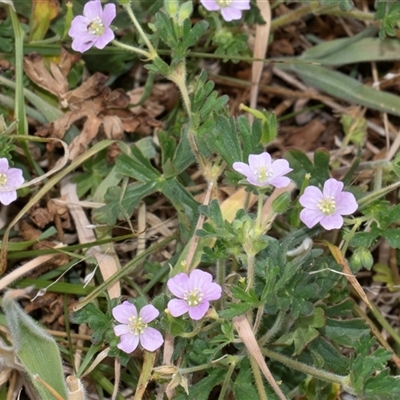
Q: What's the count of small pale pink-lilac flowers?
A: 7